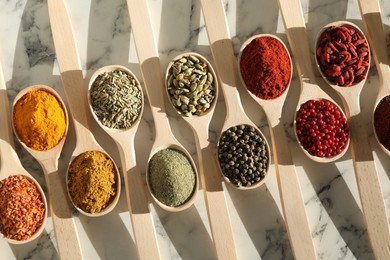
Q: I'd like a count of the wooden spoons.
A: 11